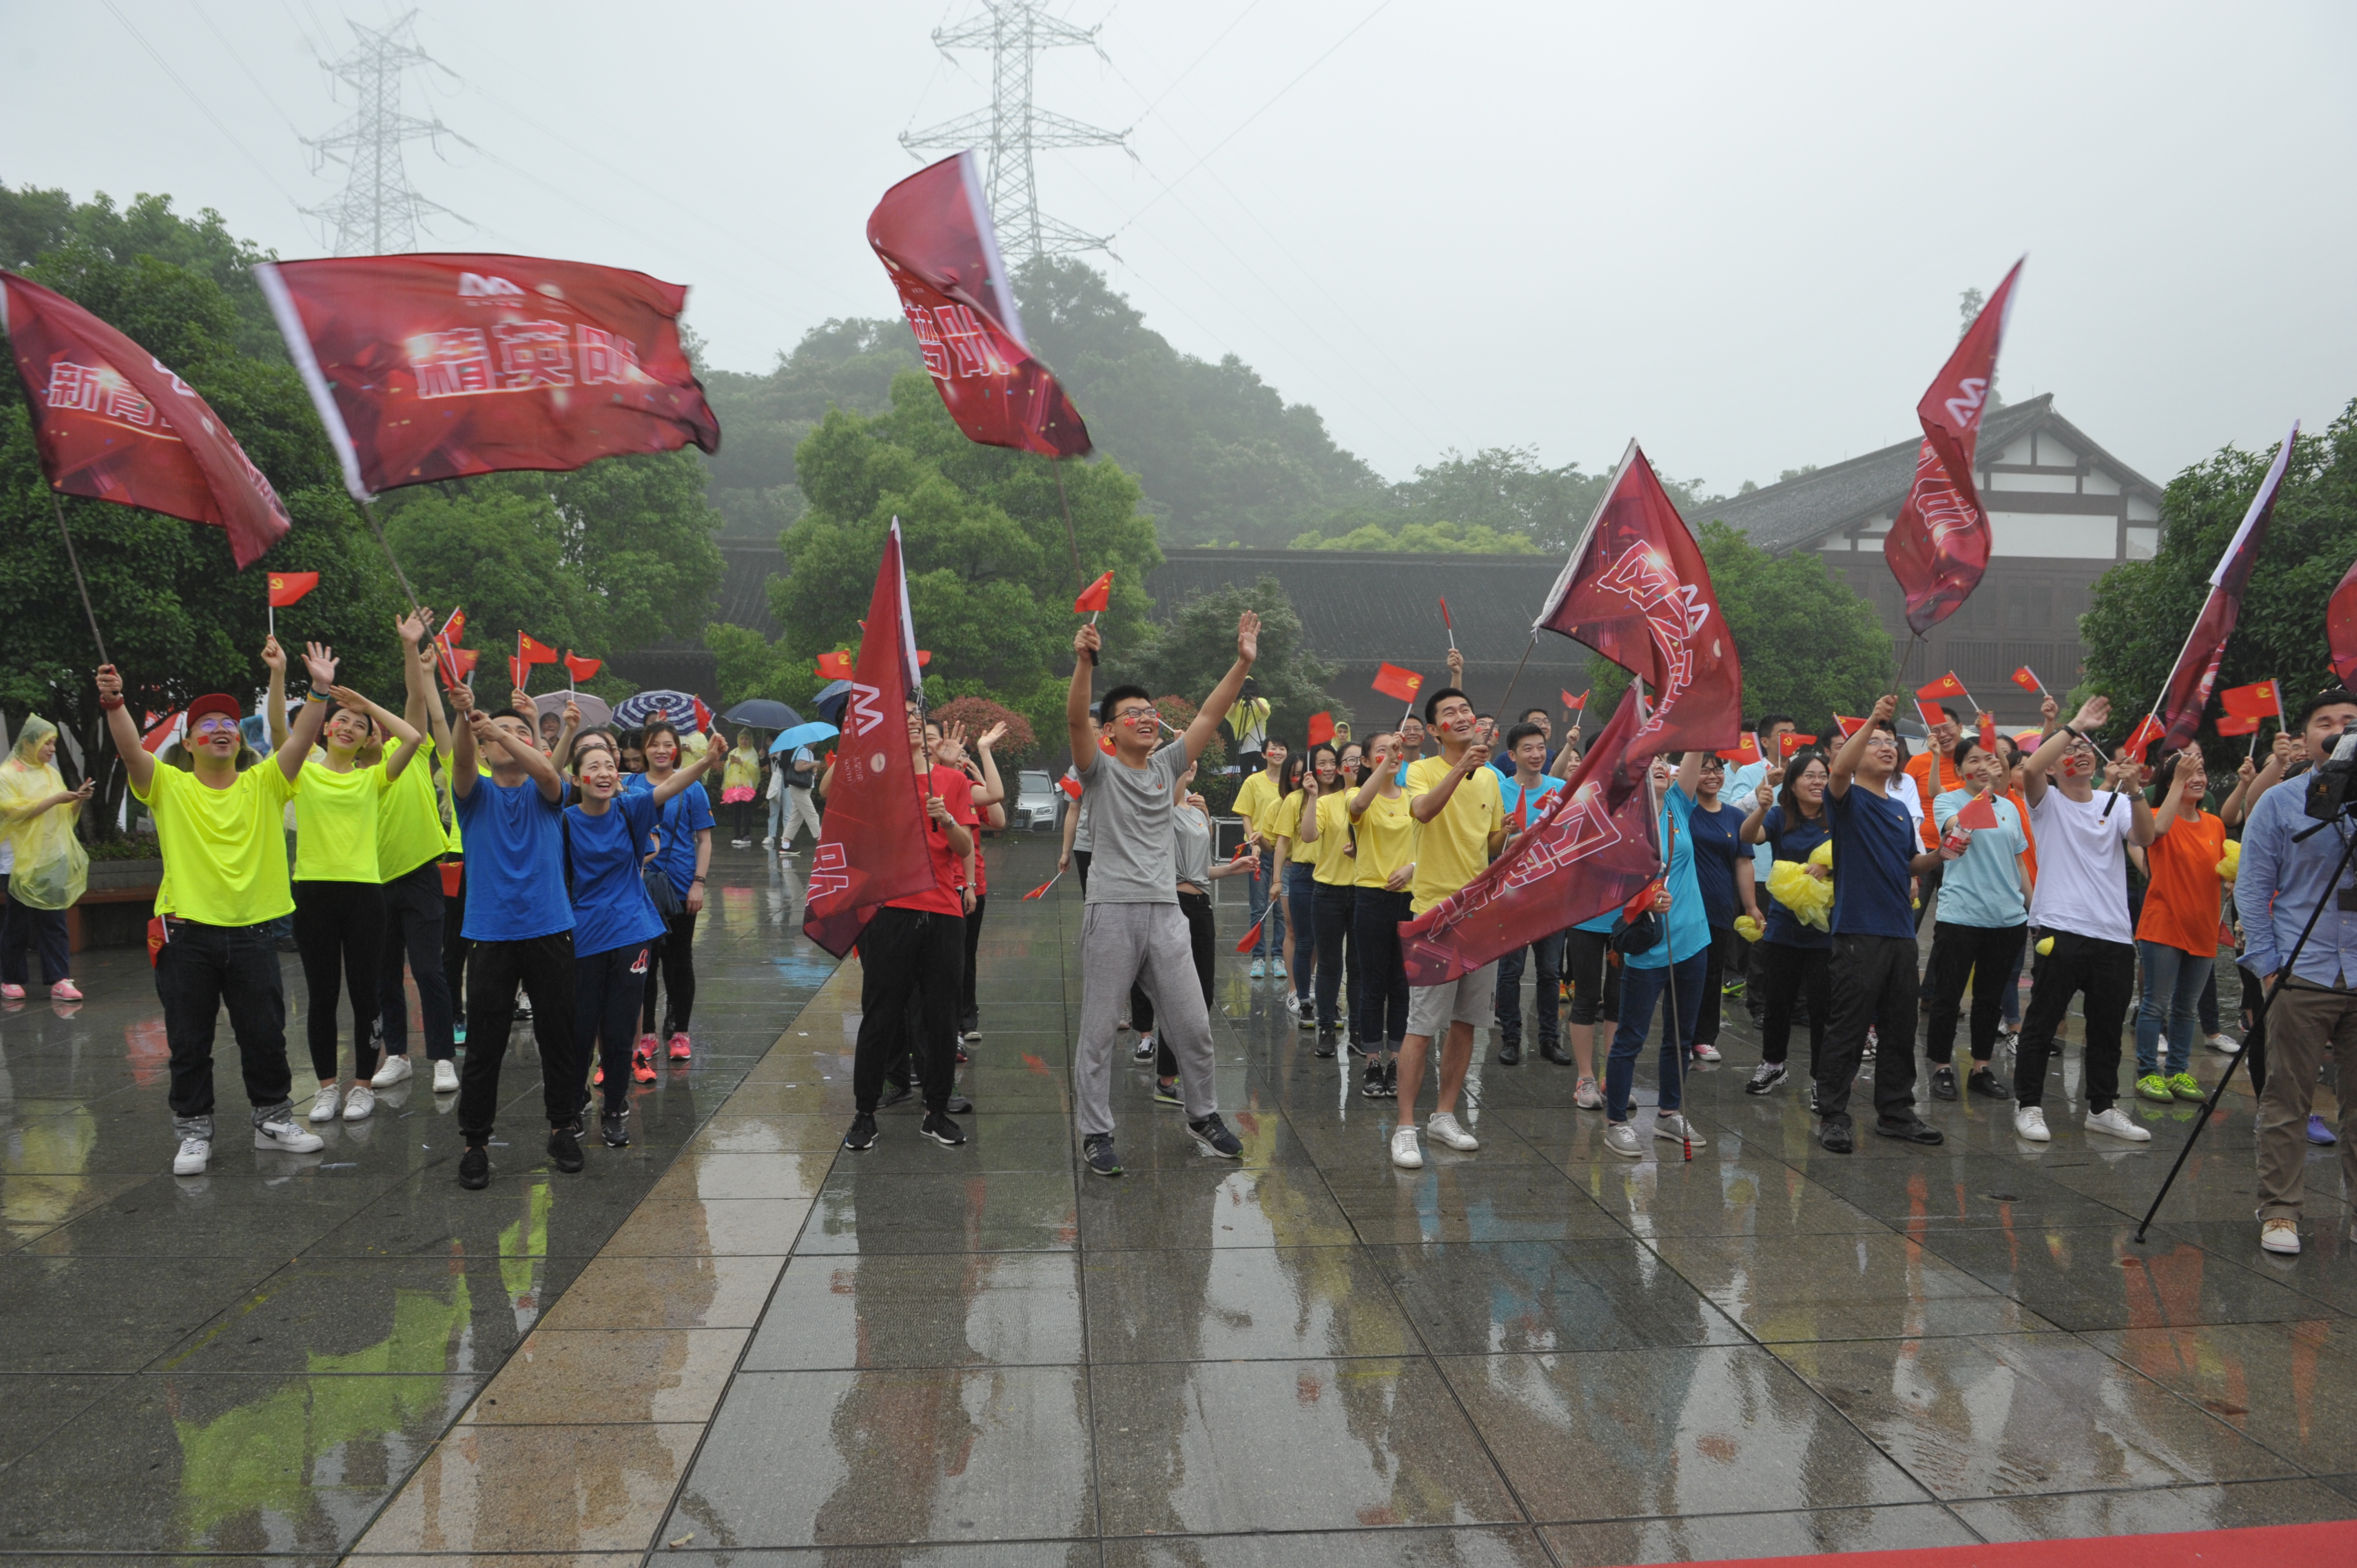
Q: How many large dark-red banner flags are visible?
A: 9